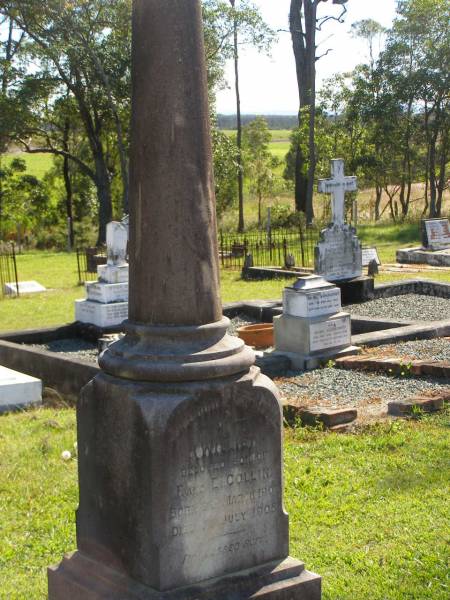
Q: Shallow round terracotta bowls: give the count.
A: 1